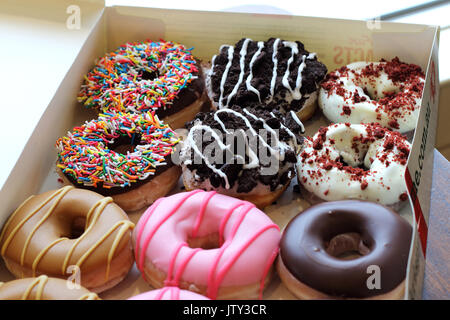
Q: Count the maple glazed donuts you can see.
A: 2